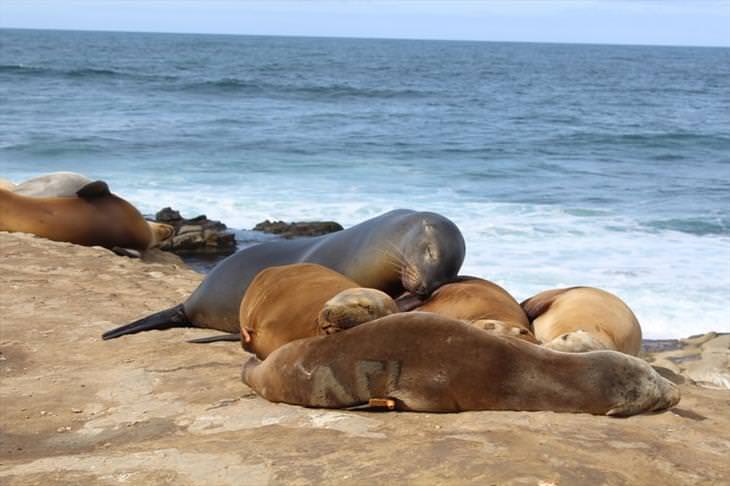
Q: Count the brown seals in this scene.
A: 5